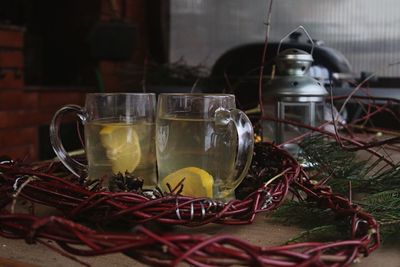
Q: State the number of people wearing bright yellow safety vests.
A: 0